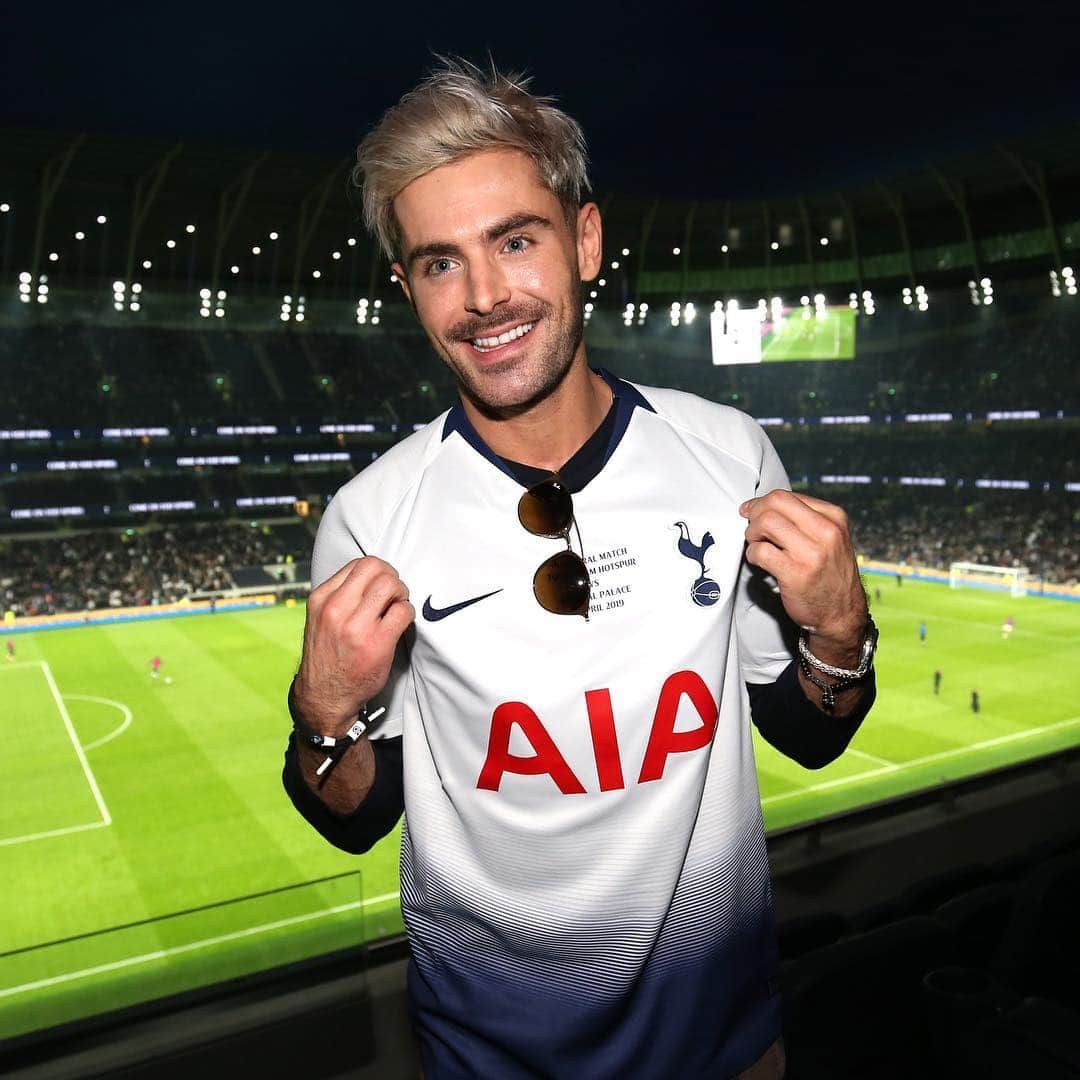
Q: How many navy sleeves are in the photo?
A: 2